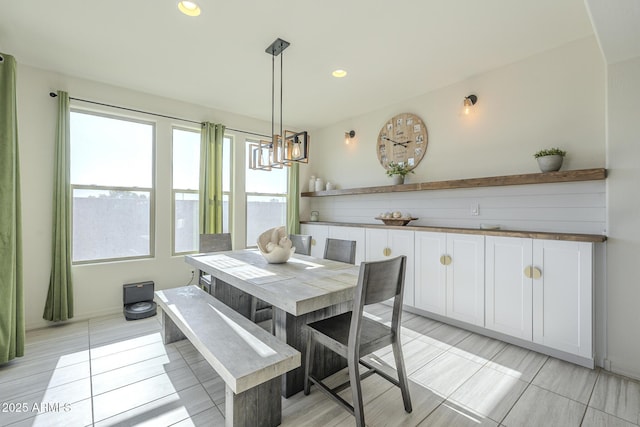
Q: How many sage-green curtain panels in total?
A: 4